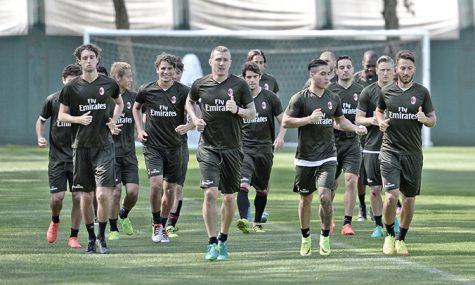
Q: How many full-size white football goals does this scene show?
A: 1